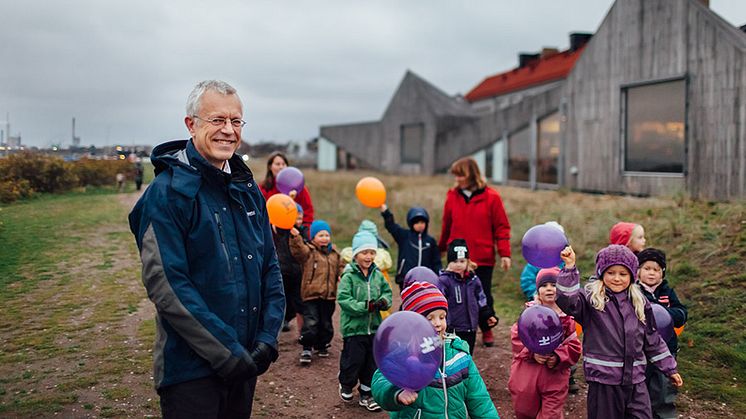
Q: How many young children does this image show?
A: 12